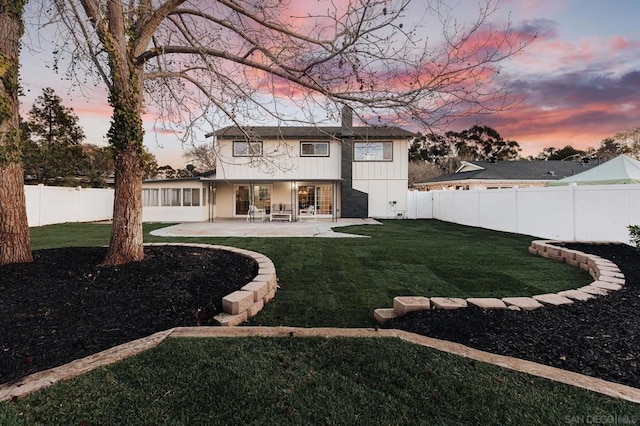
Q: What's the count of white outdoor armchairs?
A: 2